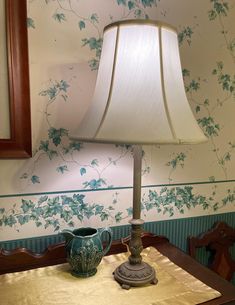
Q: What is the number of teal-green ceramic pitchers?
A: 1